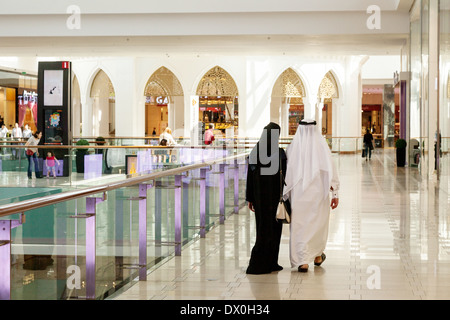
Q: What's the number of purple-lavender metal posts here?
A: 7